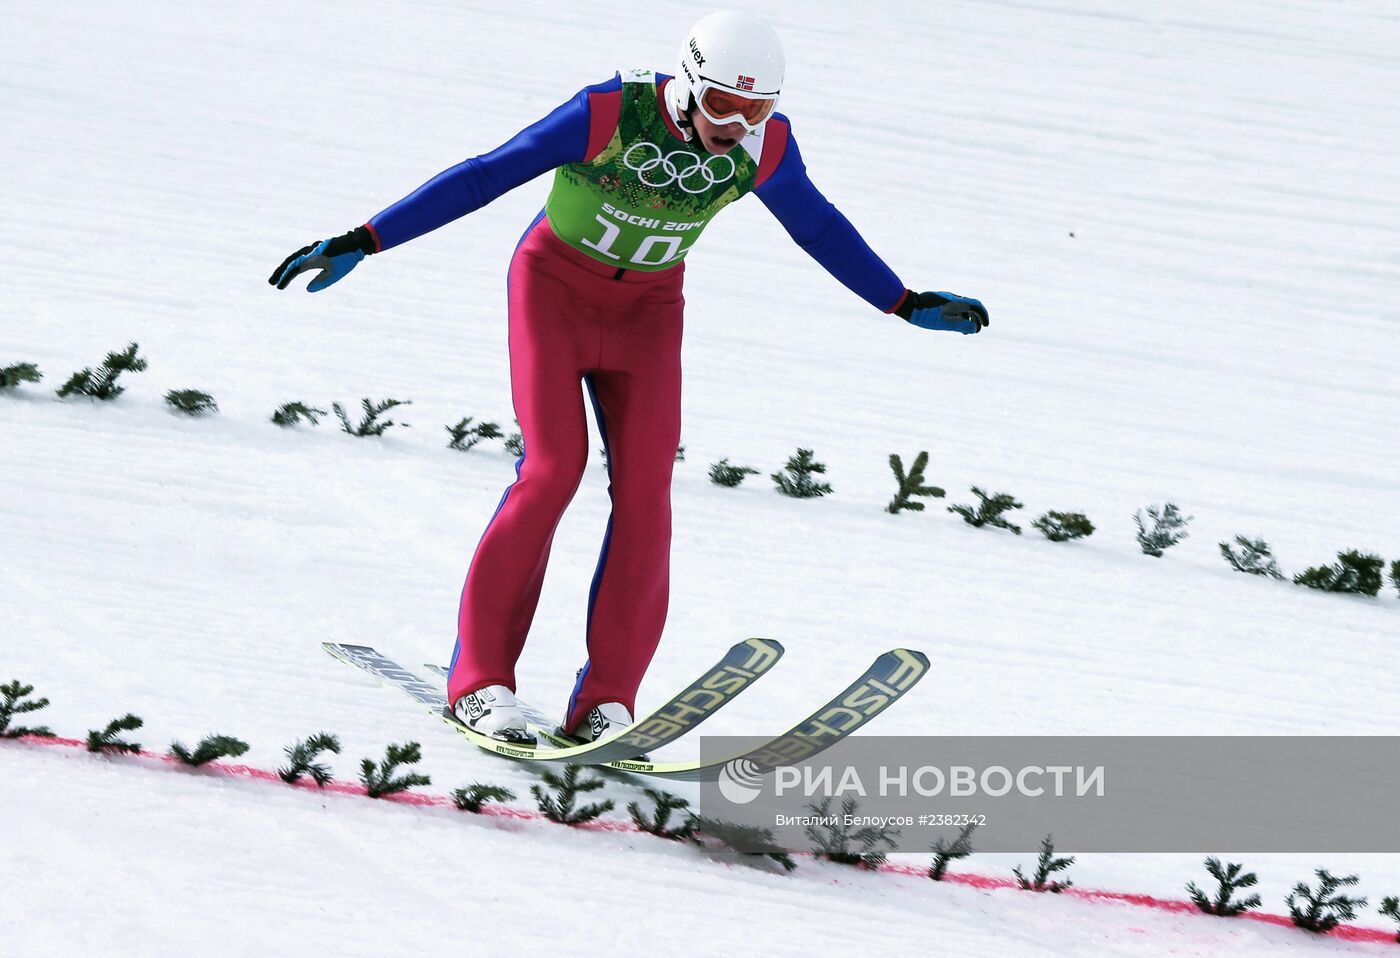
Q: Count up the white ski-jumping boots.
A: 2